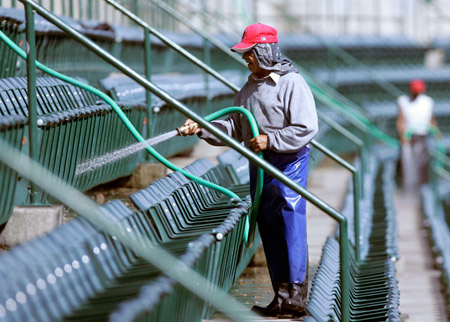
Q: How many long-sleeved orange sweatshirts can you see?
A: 0